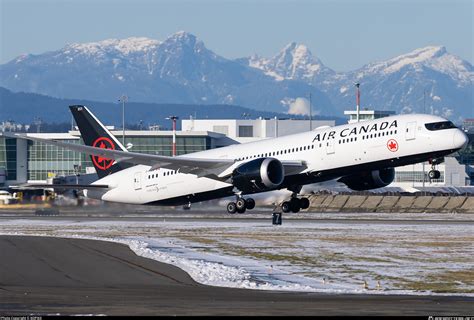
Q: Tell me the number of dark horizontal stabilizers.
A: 1